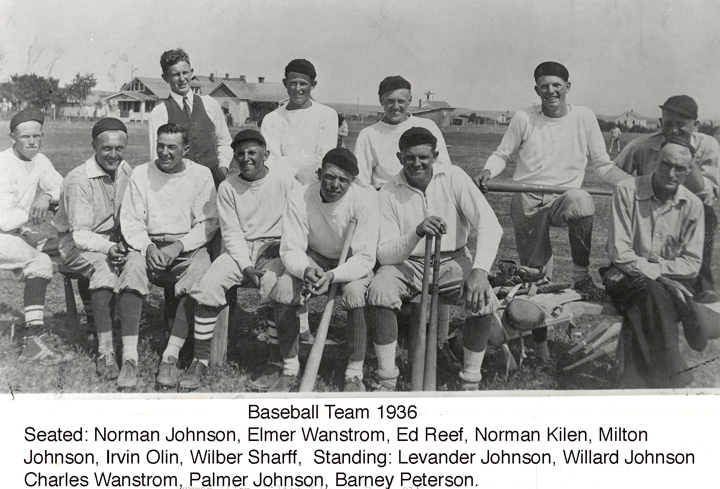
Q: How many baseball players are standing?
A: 5